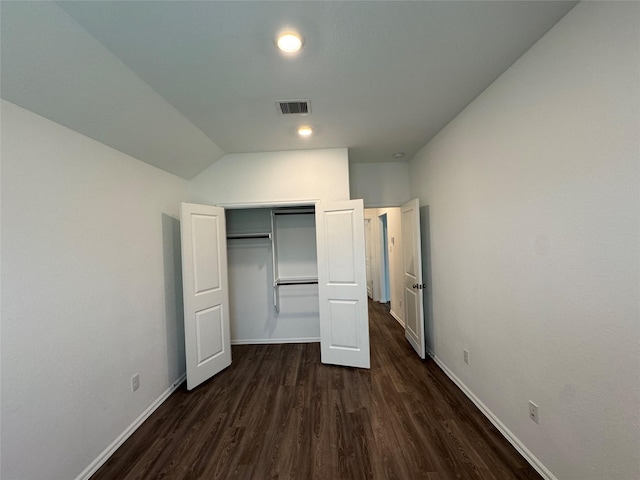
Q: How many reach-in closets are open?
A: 1